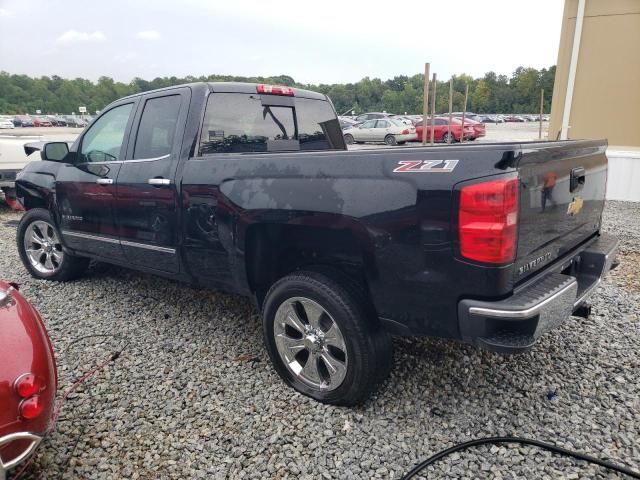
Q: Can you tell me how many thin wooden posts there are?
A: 5